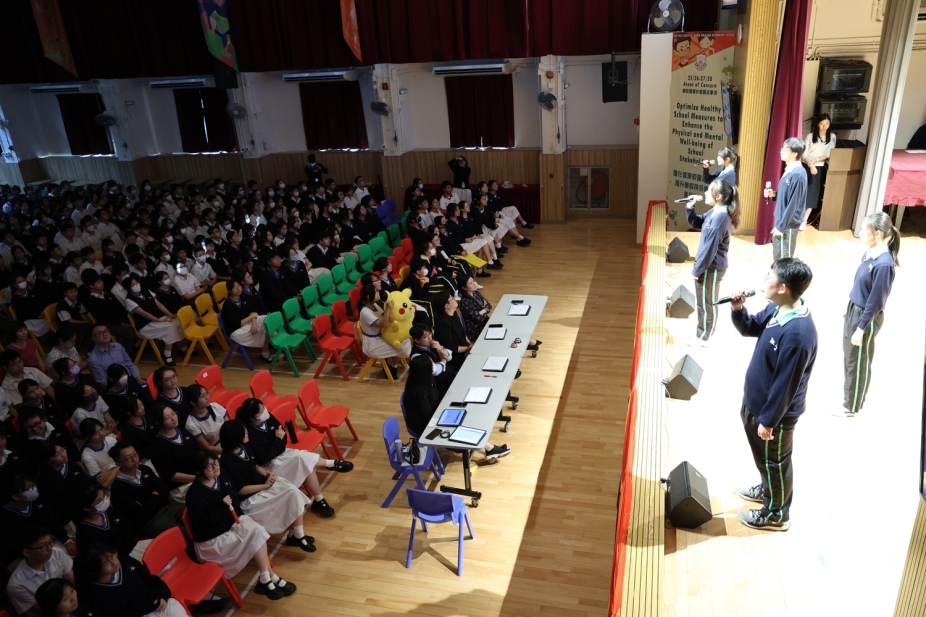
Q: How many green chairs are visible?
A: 12